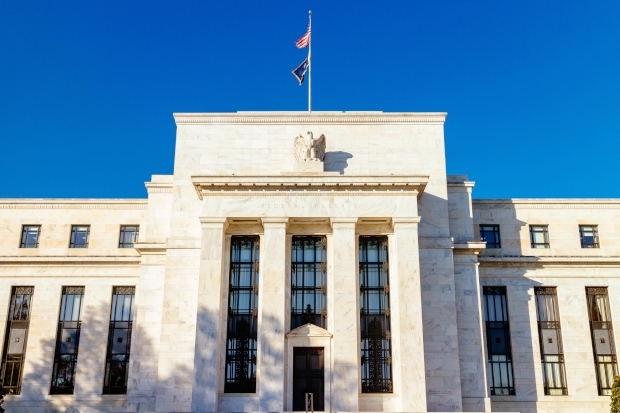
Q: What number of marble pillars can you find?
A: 4